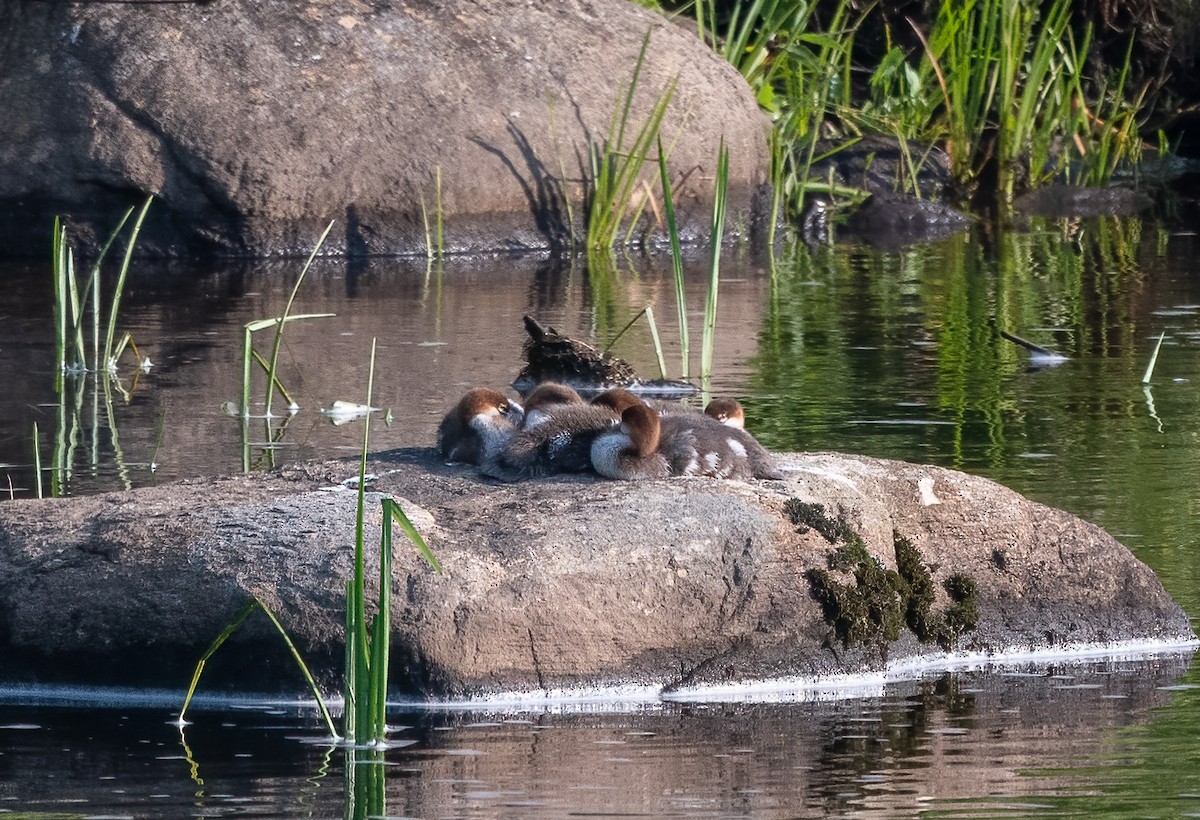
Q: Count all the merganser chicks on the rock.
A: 5